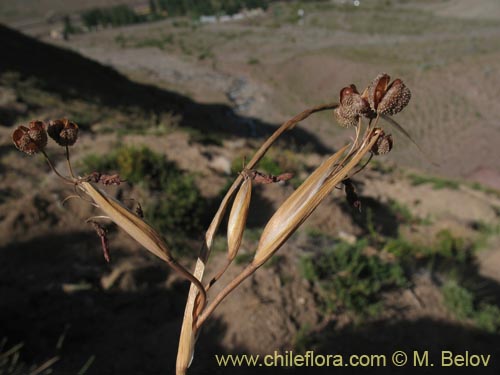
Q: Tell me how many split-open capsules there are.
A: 5